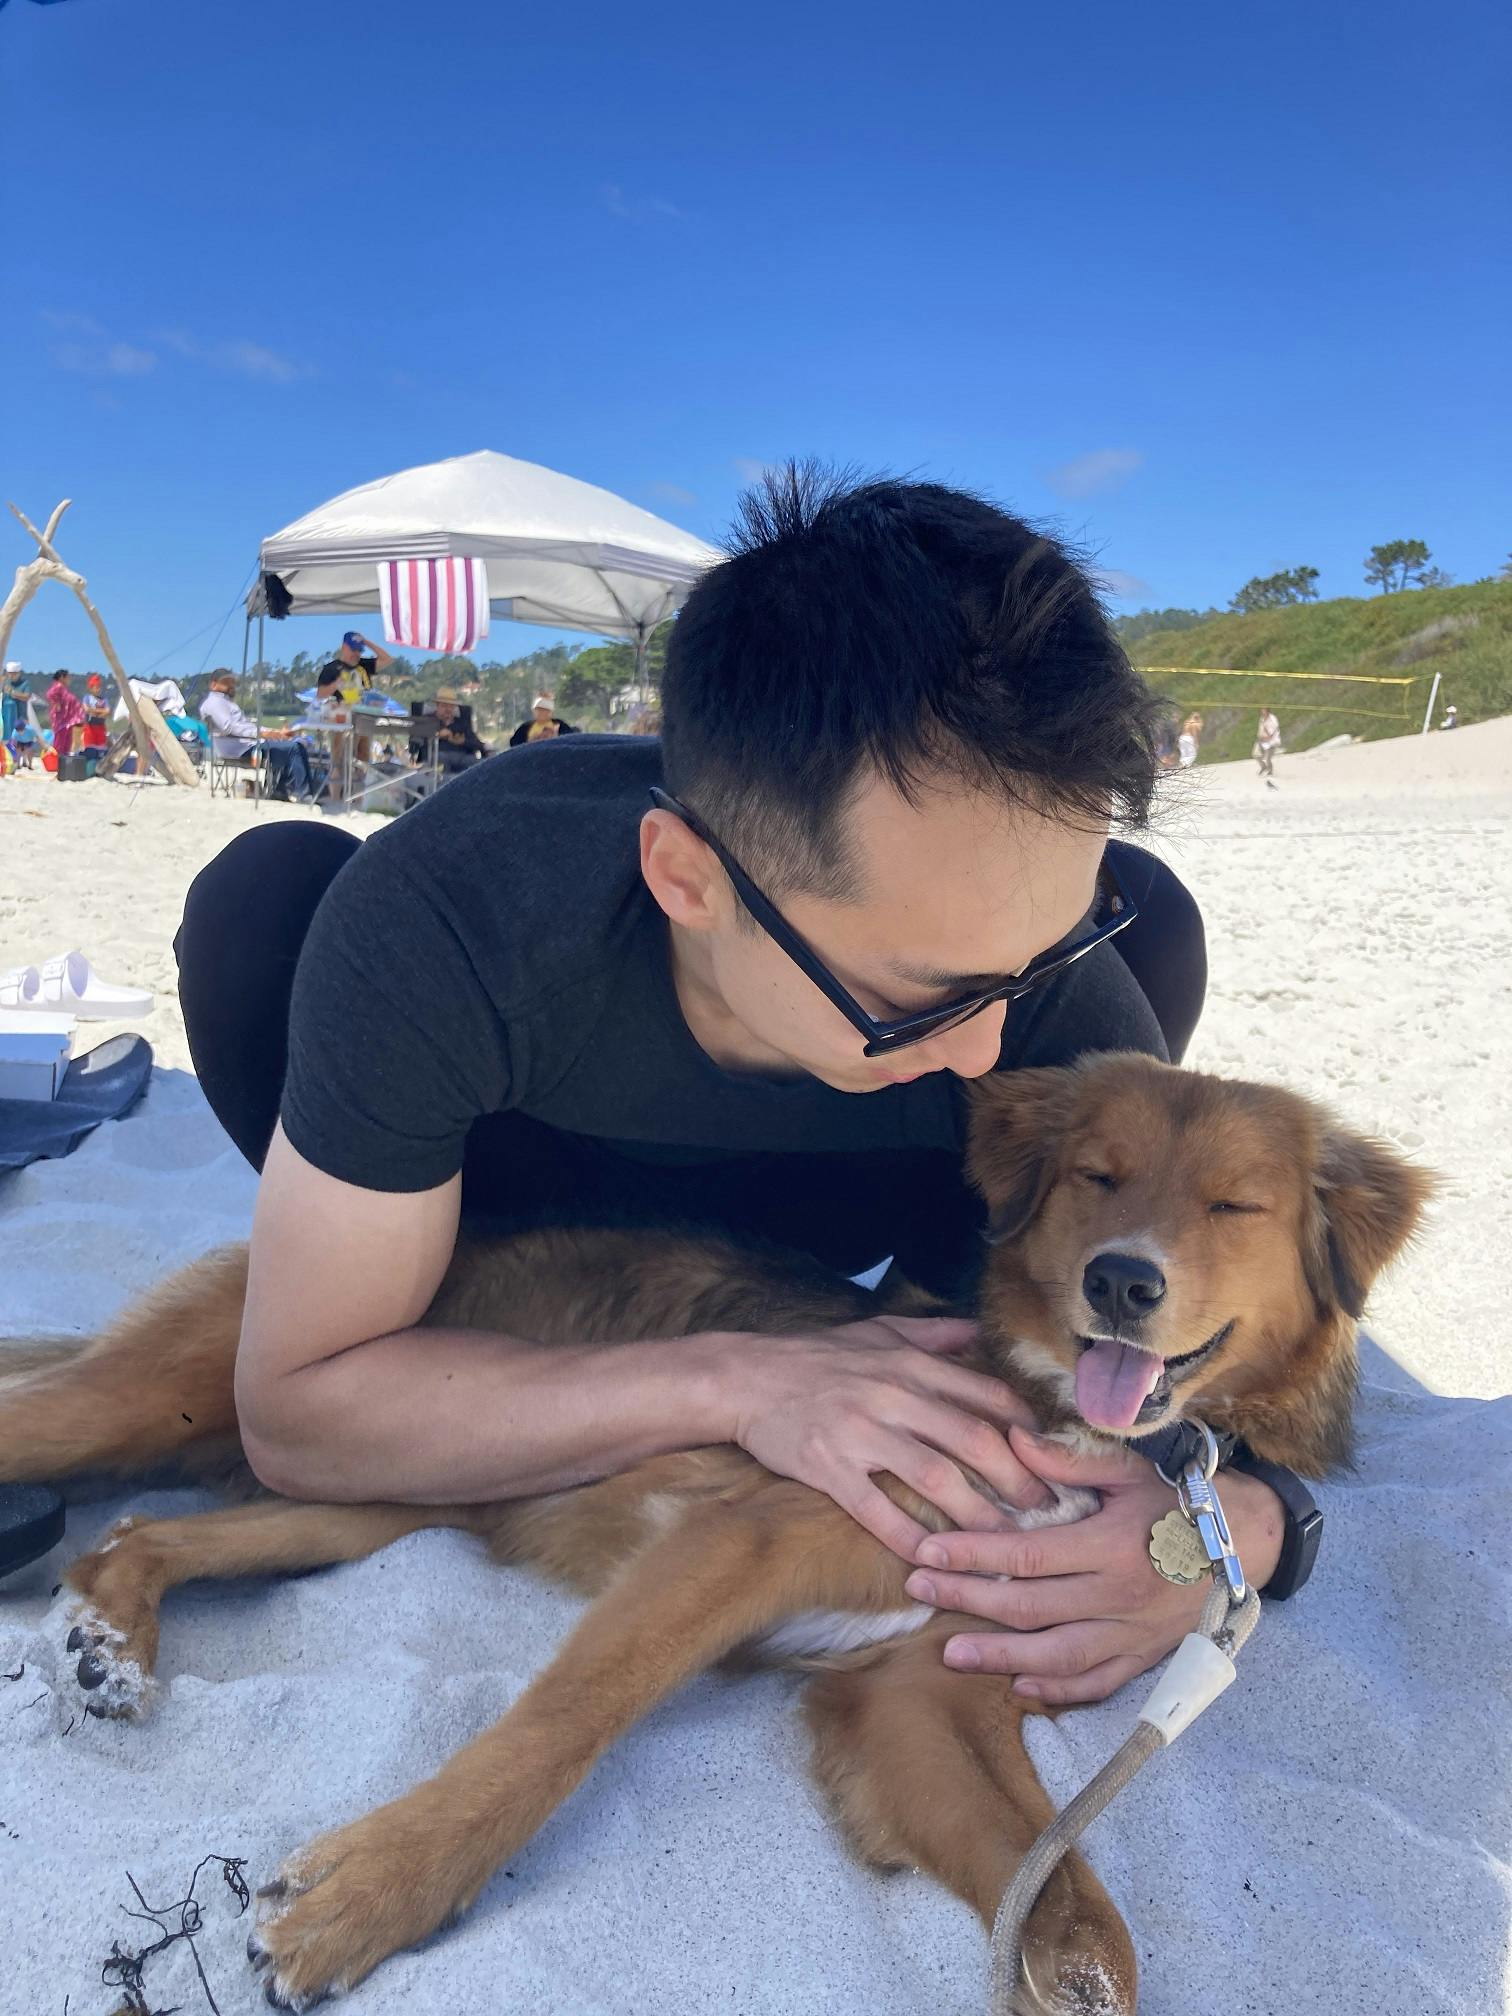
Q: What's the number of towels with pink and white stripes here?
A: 1